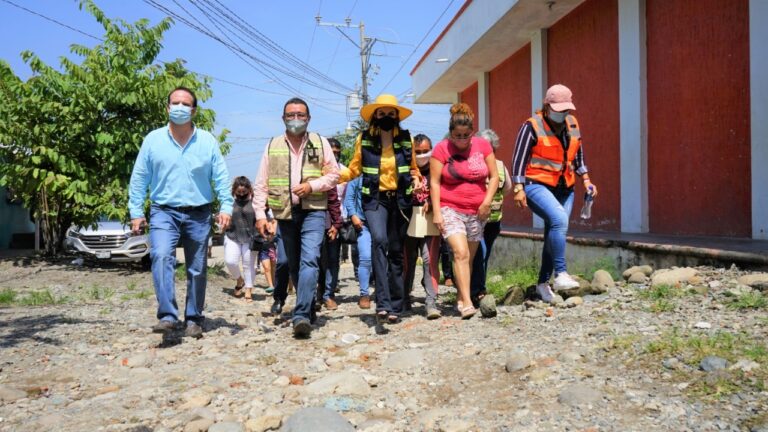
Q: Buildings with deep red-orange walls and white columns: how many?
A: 1